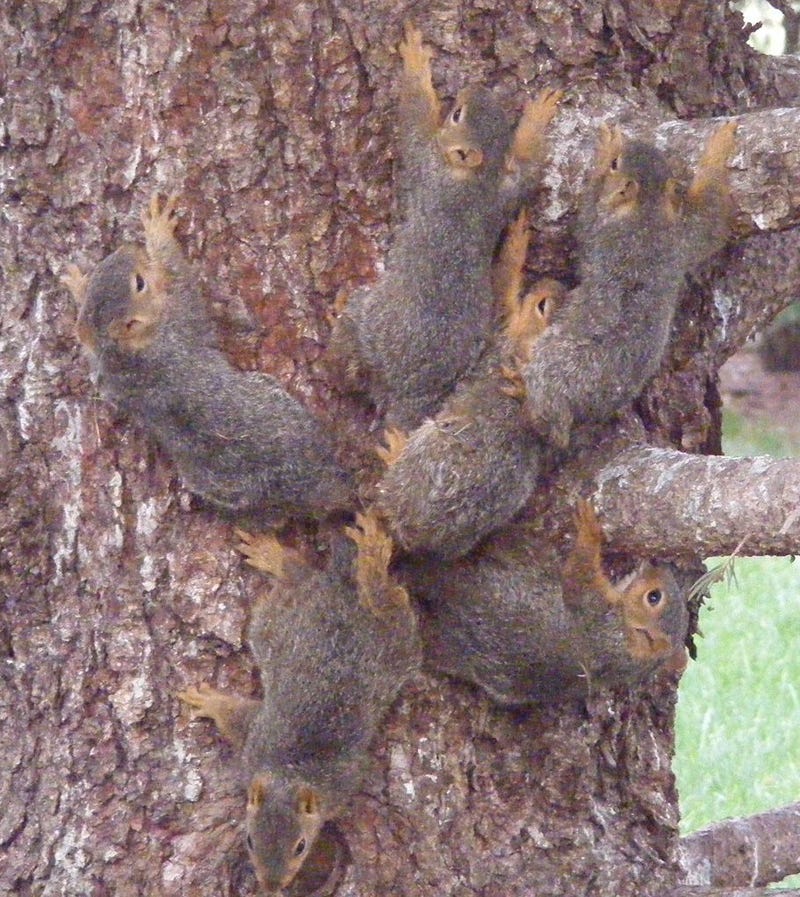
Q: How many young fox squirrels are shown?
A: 6